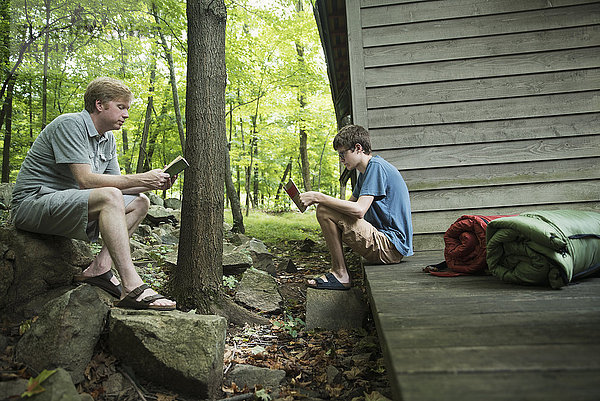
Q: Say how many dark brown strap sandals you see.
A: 2